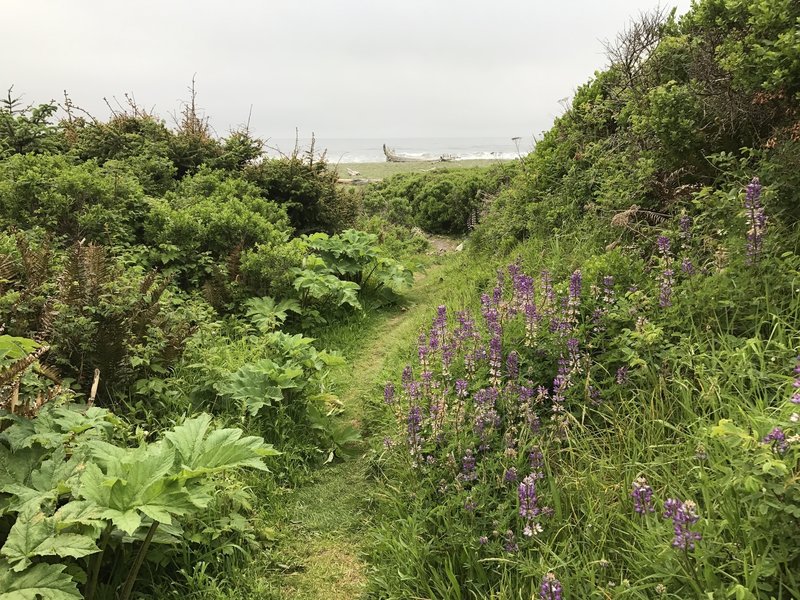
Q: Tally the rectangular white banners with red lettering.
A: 0